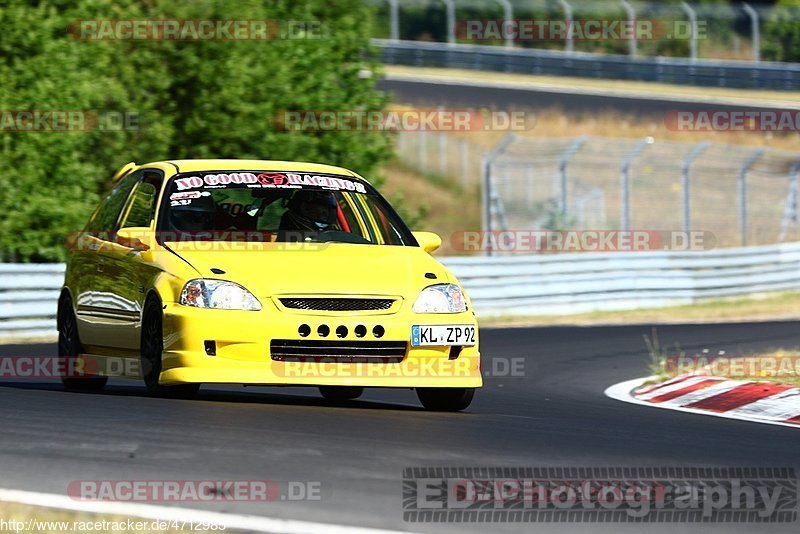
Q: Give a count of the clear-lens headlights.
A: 2